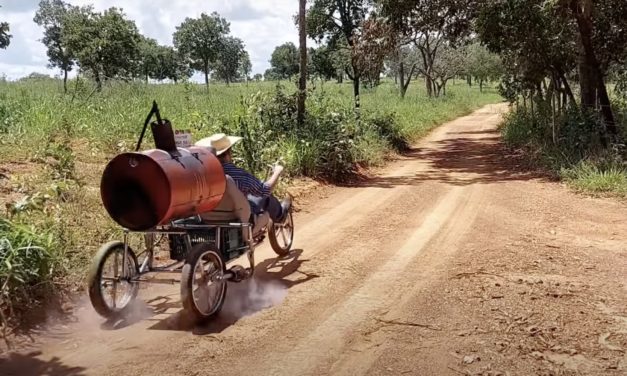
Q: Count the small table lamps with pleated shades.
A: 0